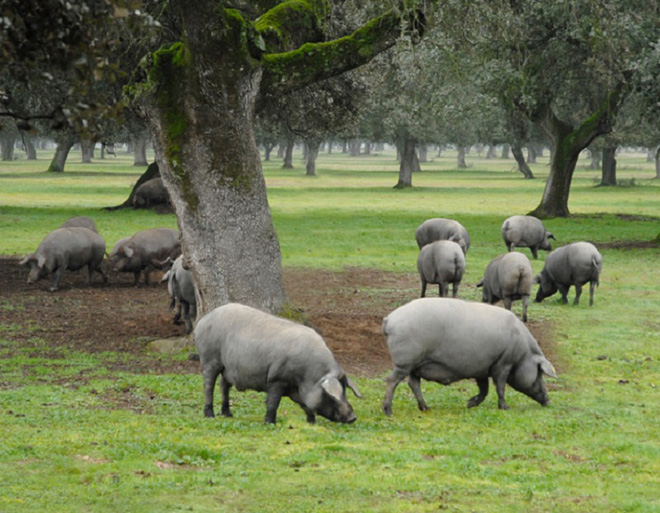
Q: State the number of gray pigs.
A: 13